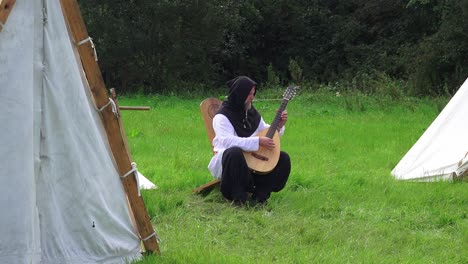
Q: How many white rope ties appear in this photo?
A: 4